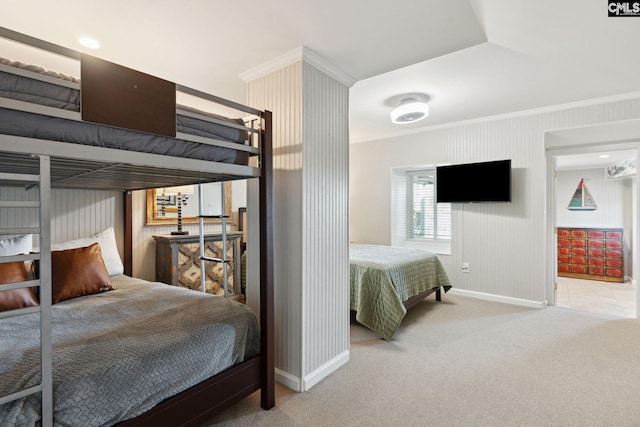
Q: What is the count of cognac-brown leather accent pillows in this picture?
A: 2